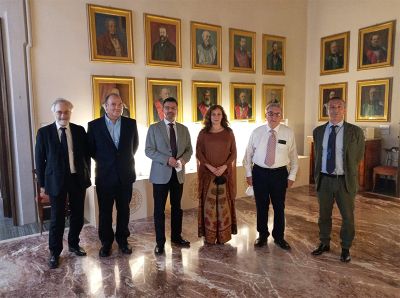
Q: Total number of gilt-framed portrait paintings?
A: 14